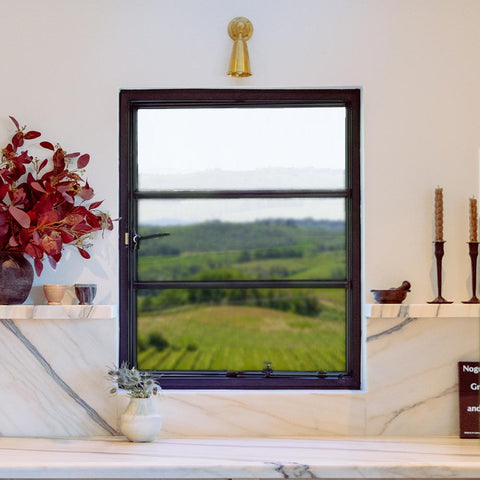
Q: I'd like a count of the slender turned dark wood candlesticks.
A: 2